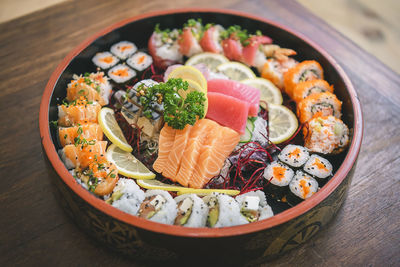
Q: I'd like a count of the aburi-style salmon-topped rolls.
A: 5